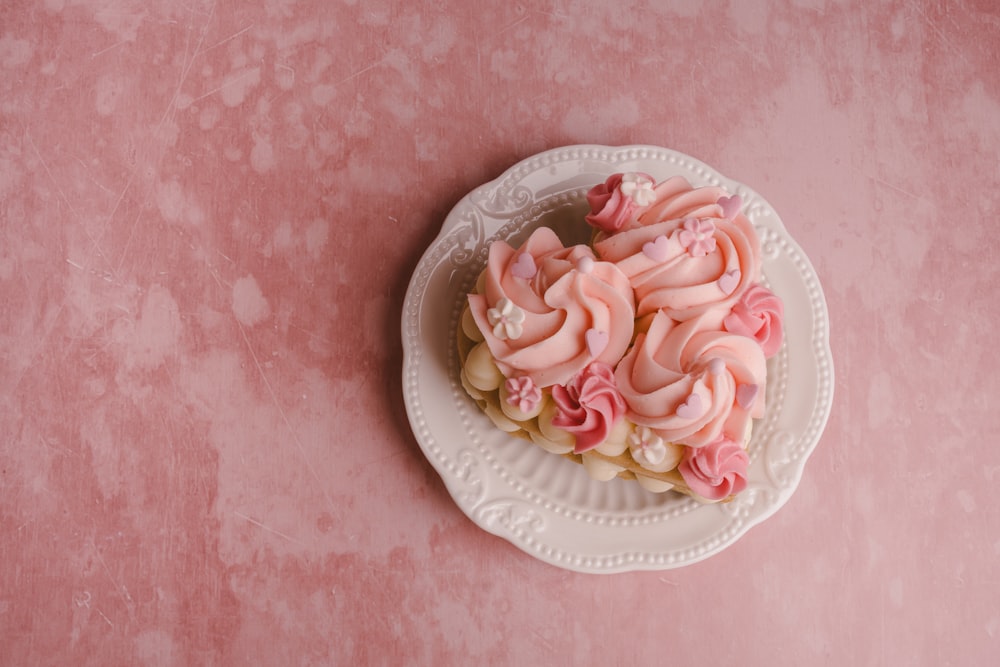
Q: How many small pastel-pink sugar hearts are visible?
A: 7